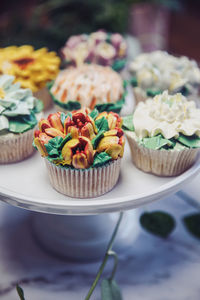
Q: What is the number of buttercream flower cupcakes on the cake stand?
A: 7